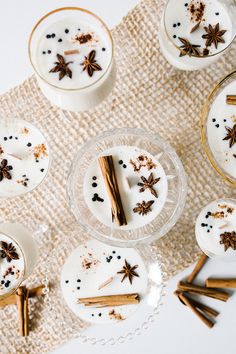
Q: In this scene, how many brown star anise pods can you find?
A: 11